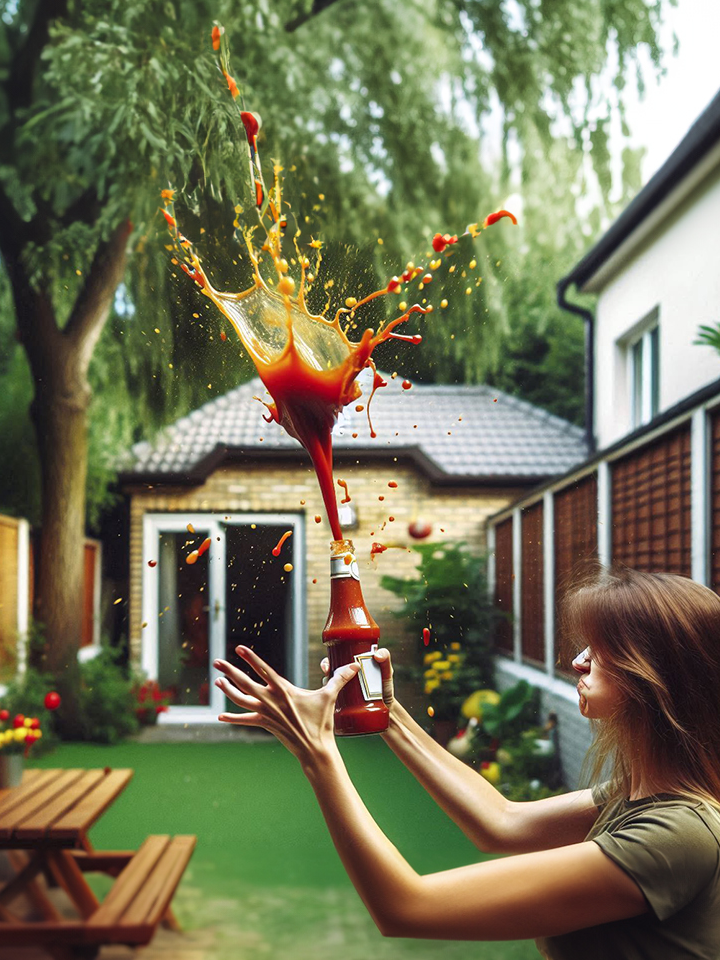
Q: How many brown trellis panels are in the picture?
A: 5